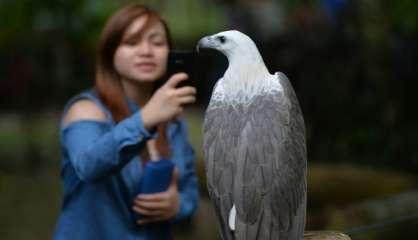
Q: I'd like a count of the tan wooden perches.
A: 1